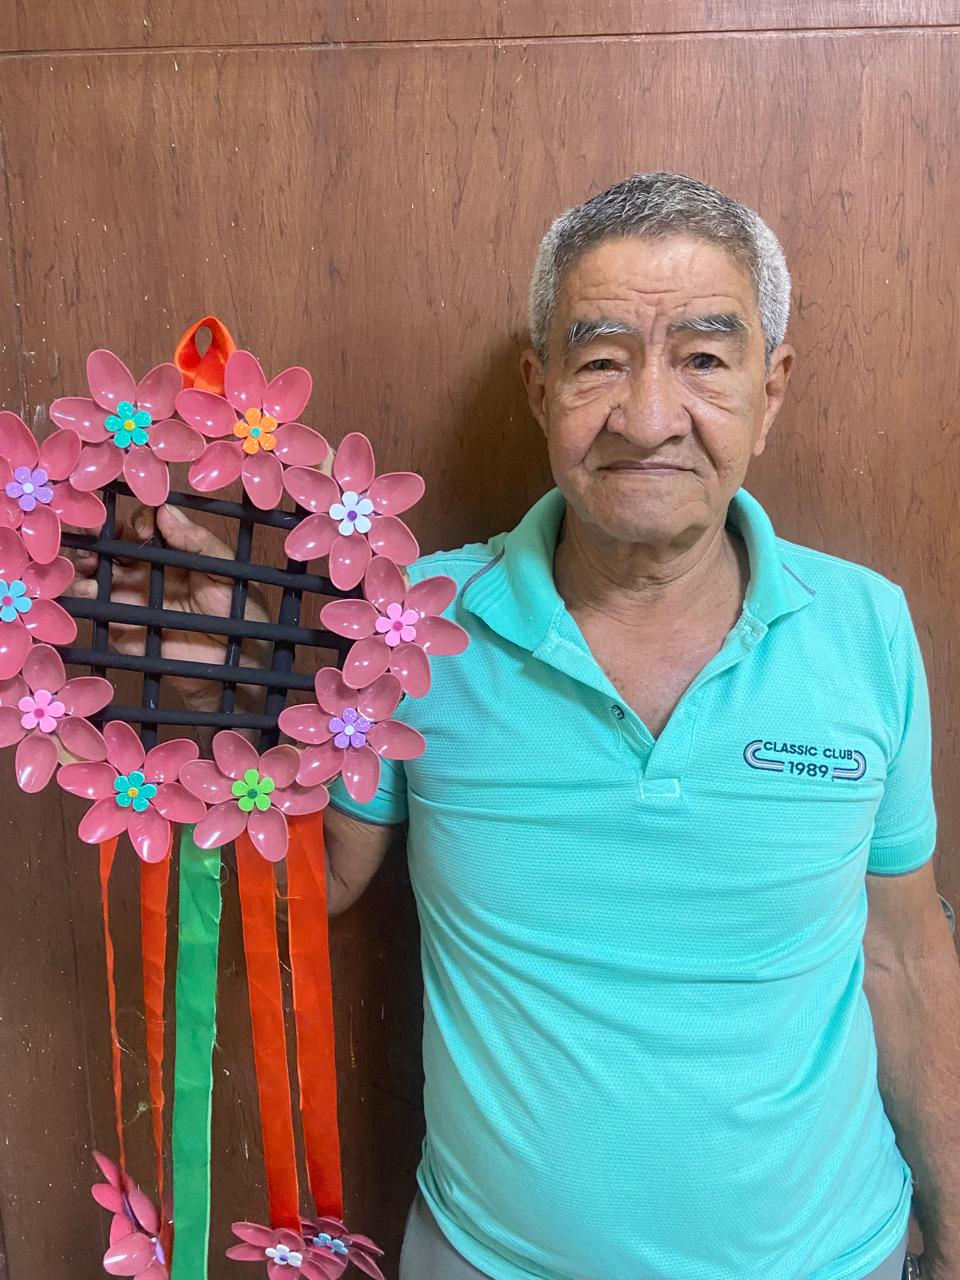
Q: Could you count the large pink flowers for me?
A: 14